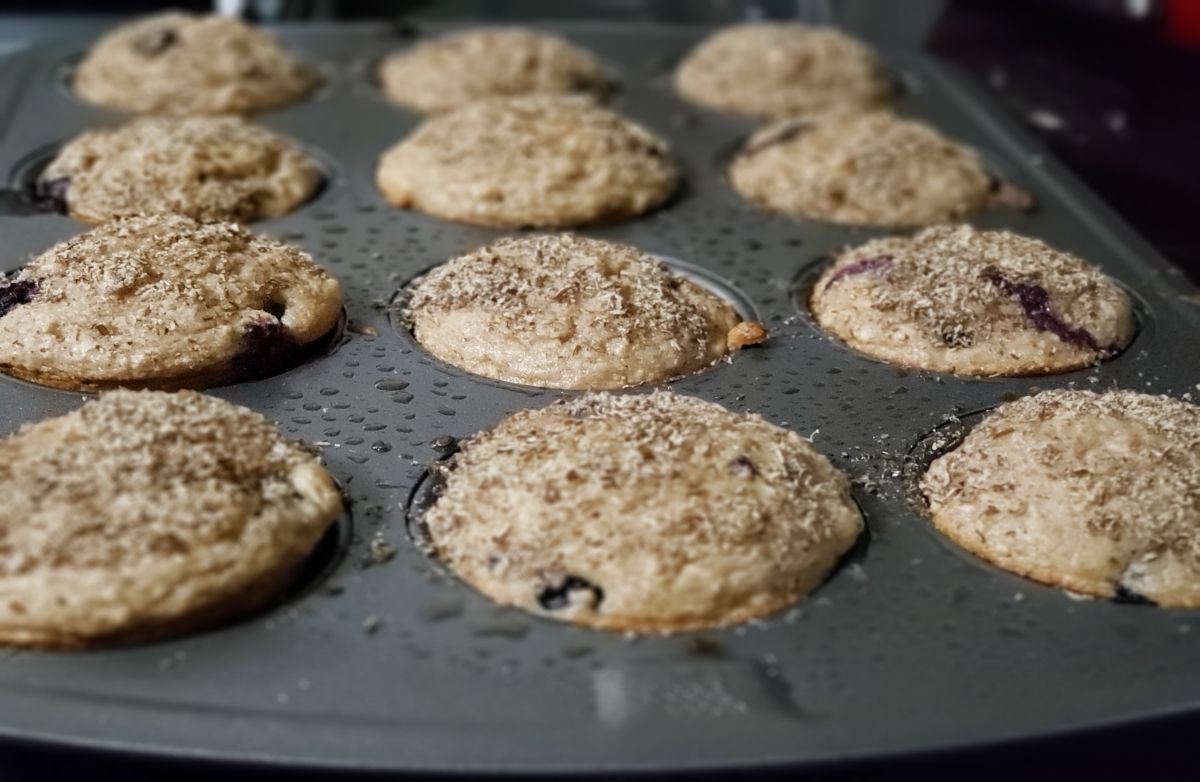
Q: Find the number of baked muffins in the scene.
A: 12